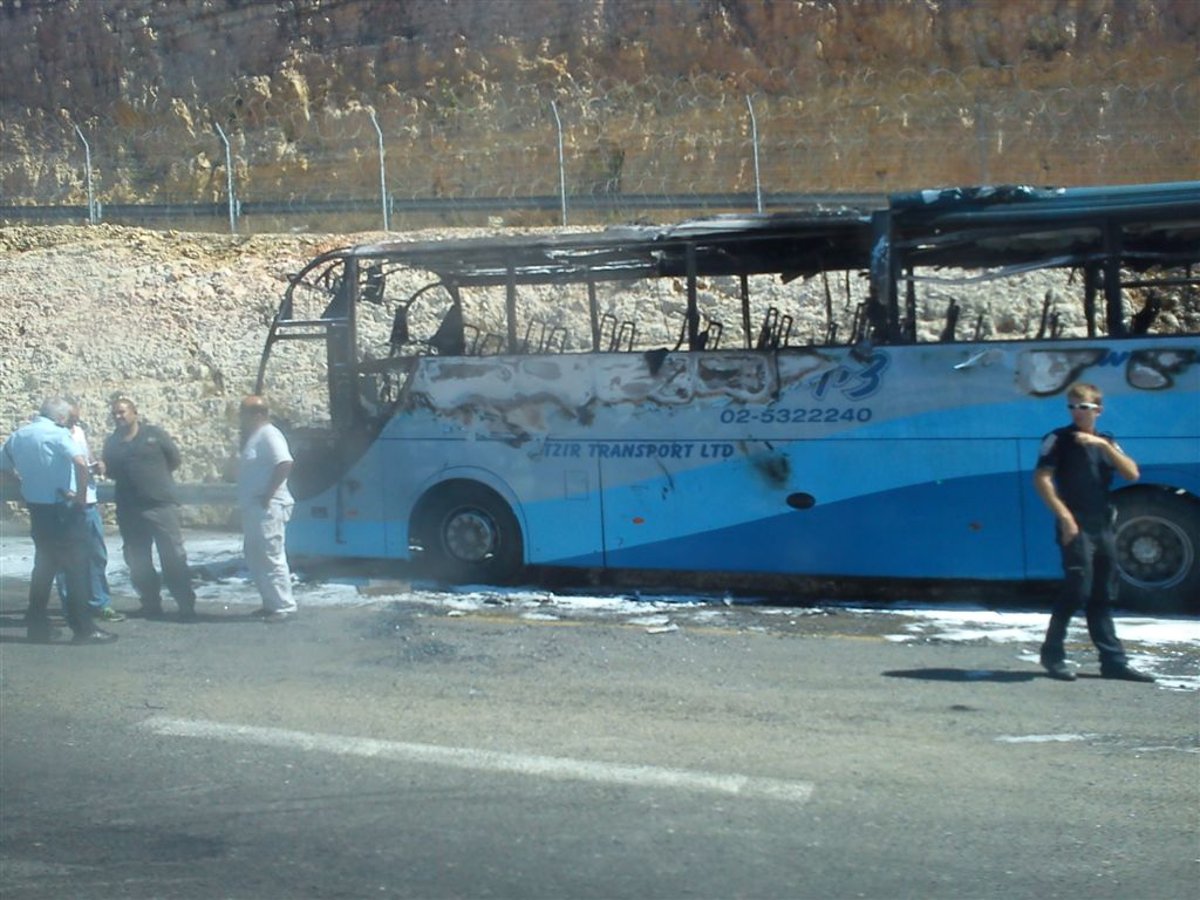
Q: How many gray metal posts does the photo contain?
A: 5